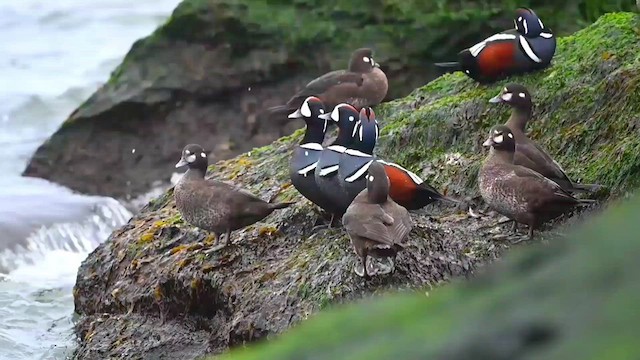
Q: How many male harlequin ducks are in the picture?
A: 4